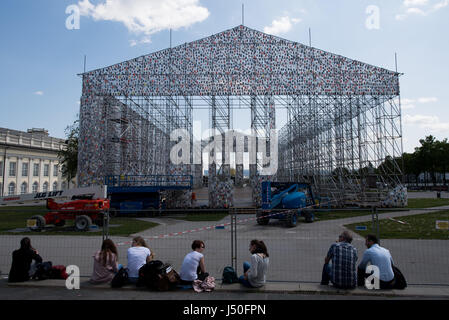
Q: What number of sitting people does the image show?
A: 7